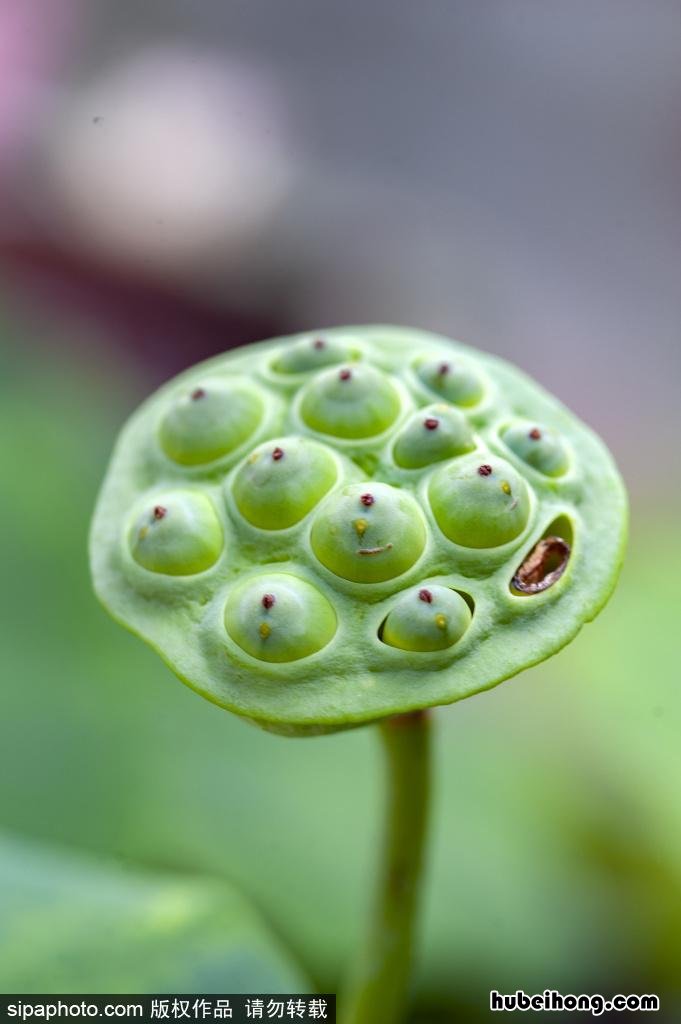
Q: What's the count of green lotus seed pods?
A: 12